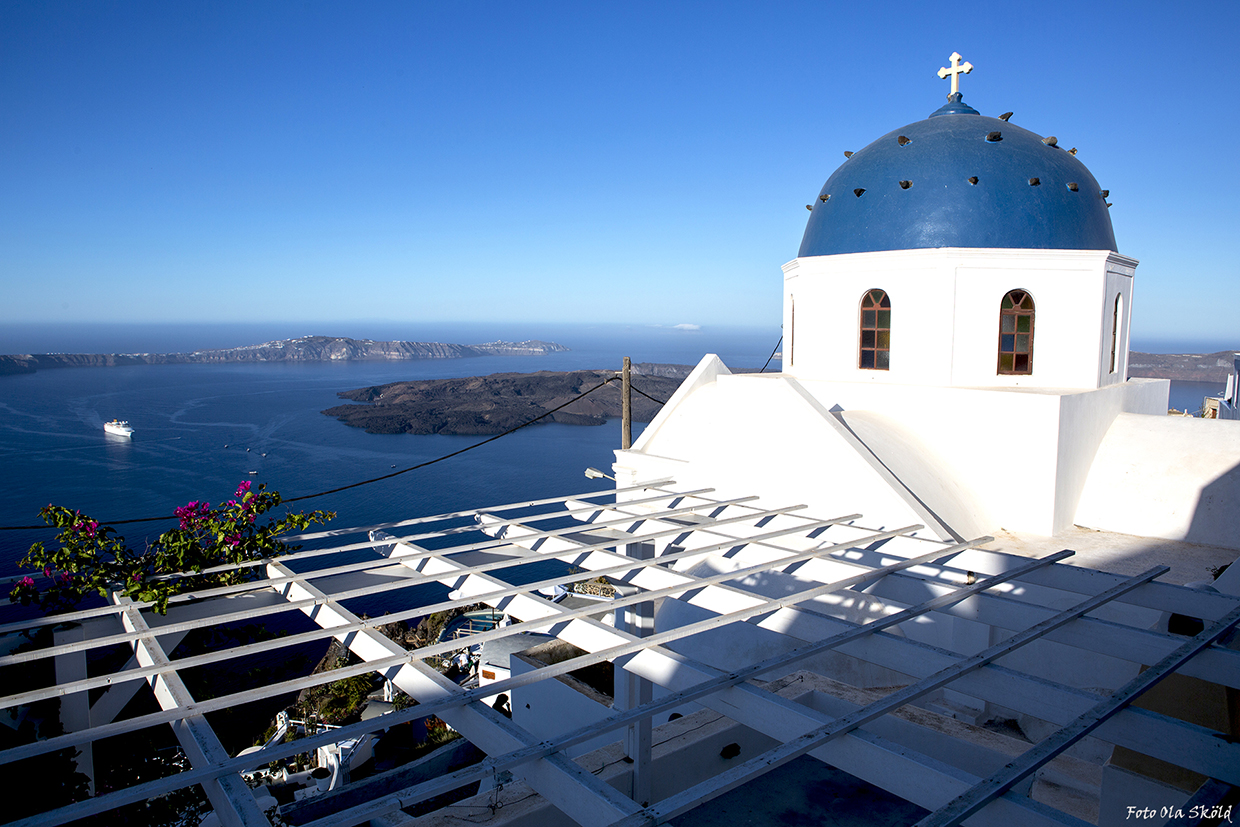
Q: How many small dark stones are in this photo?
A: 15